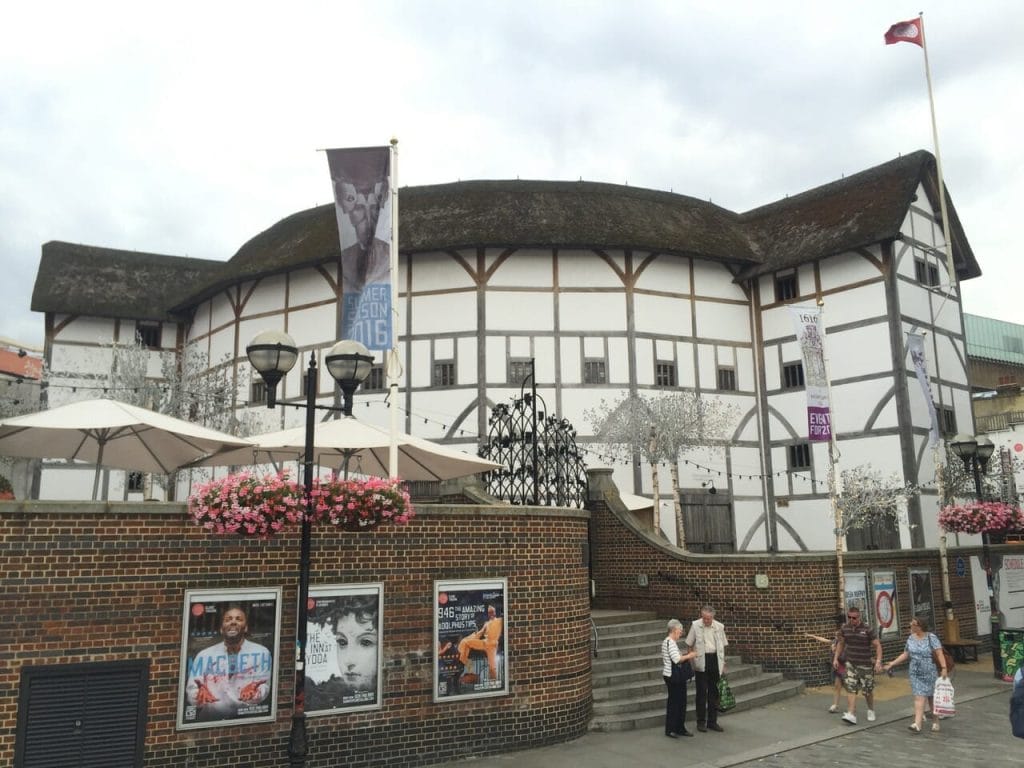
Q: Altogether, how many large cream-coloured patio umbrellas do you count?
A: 2